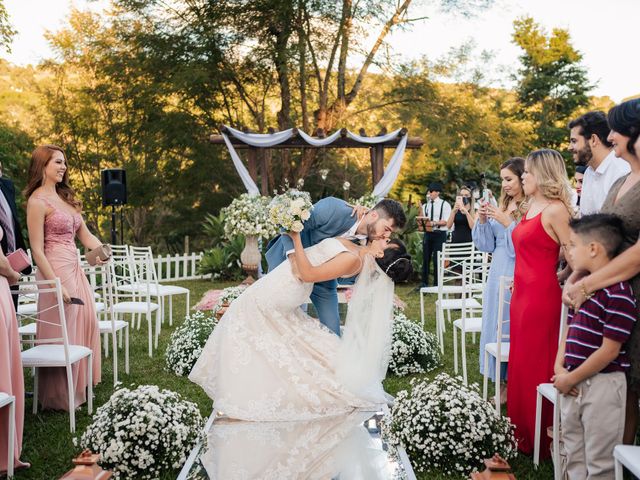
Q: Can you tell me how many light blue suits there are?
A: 1